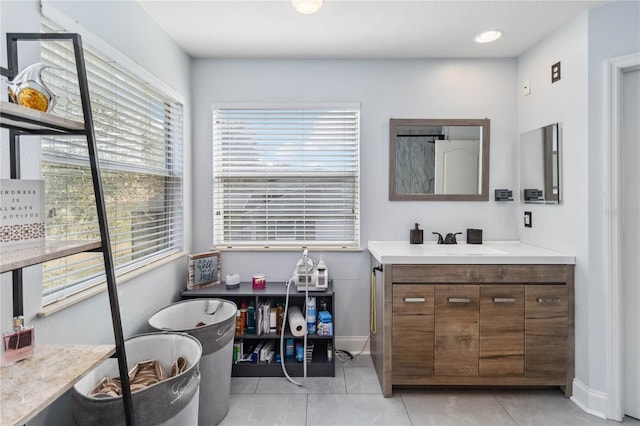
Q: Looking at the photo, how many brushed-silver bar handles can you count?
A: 4